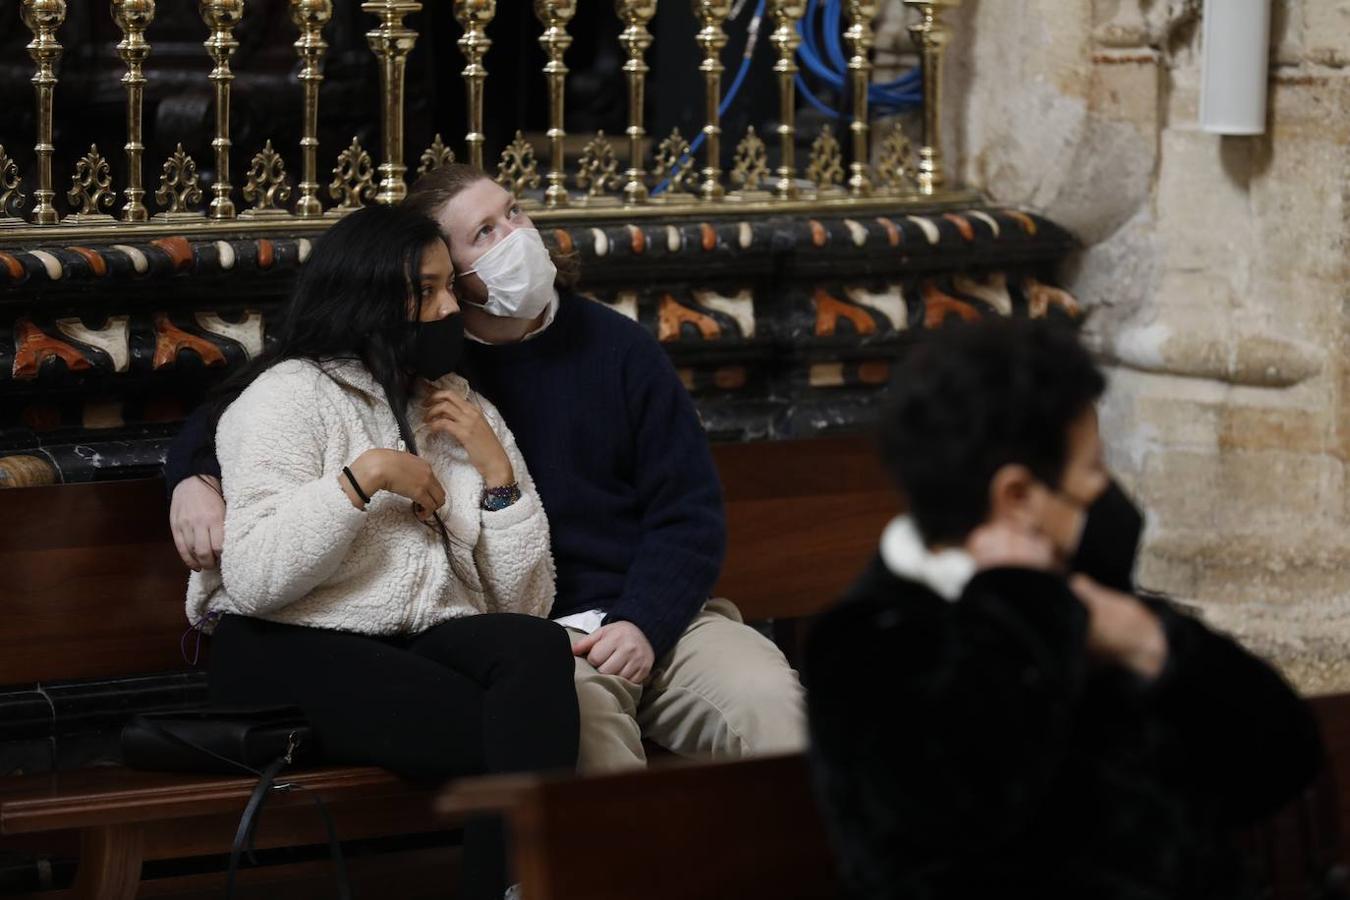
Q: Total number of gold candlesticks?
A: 12